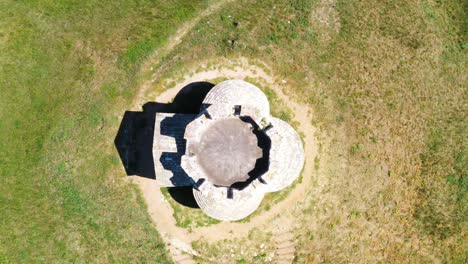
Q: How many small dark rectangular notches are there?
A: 6